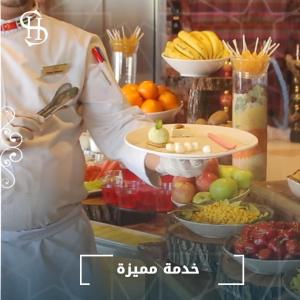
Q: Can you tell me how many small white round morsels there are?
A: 5